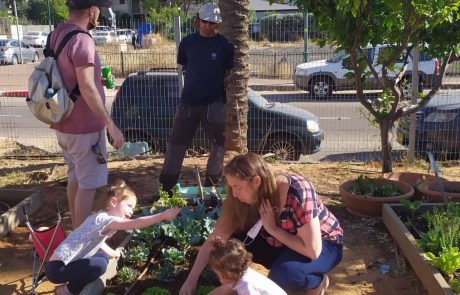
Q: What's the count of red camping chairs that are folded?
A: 1